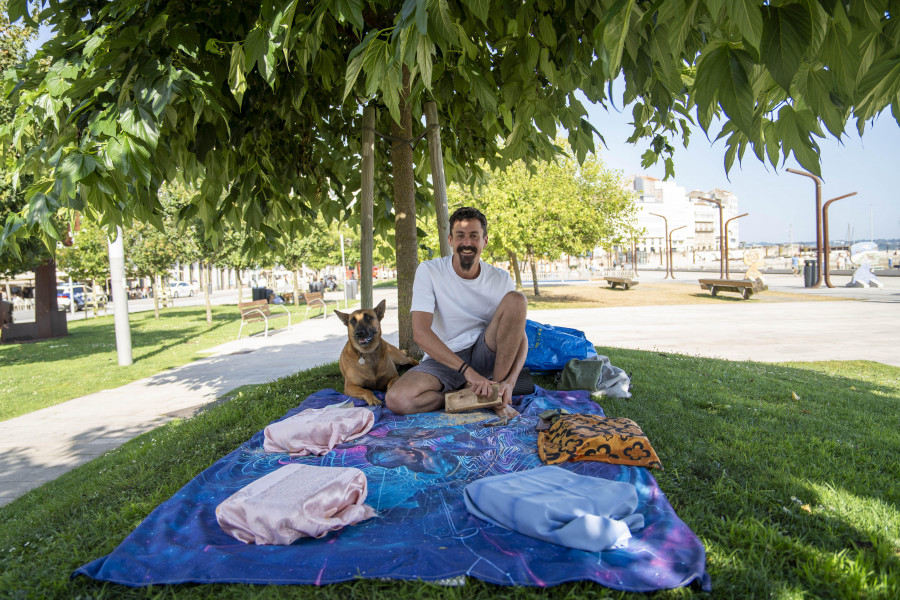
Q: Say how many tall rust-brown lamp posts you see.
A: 6